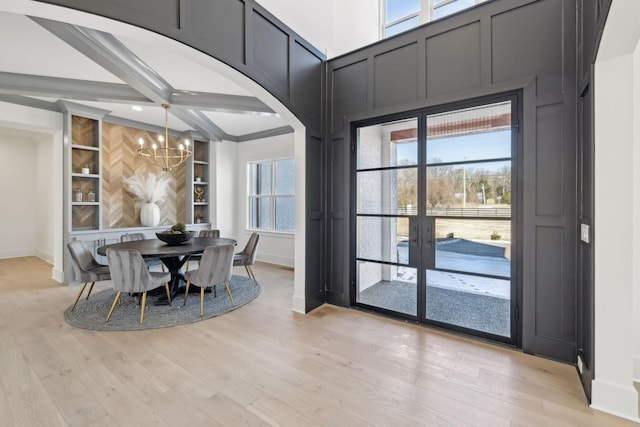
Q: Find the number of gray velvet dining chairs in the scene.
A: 6